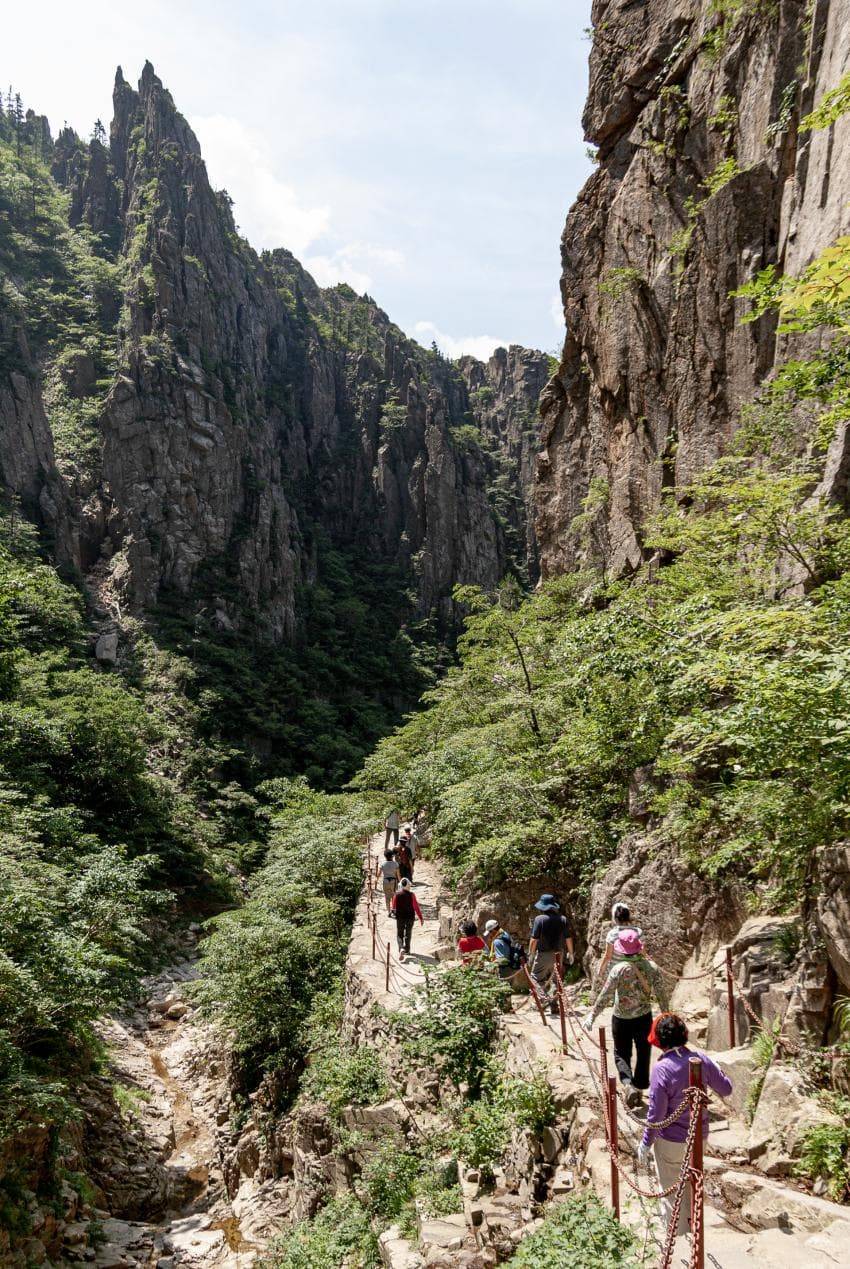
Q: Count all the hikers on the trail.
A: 11